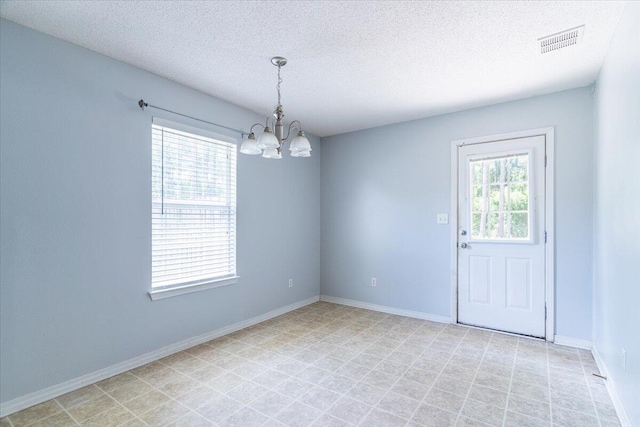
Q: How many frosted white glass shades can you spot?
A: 5